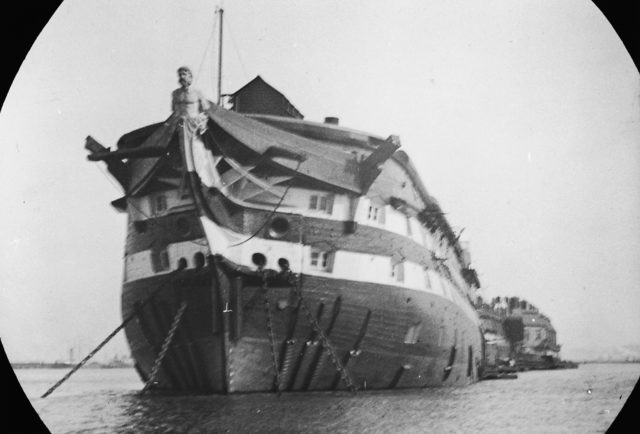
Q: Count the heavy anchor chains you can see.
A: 4